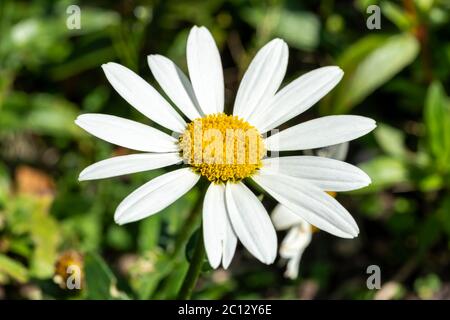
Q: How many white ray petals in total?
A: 13